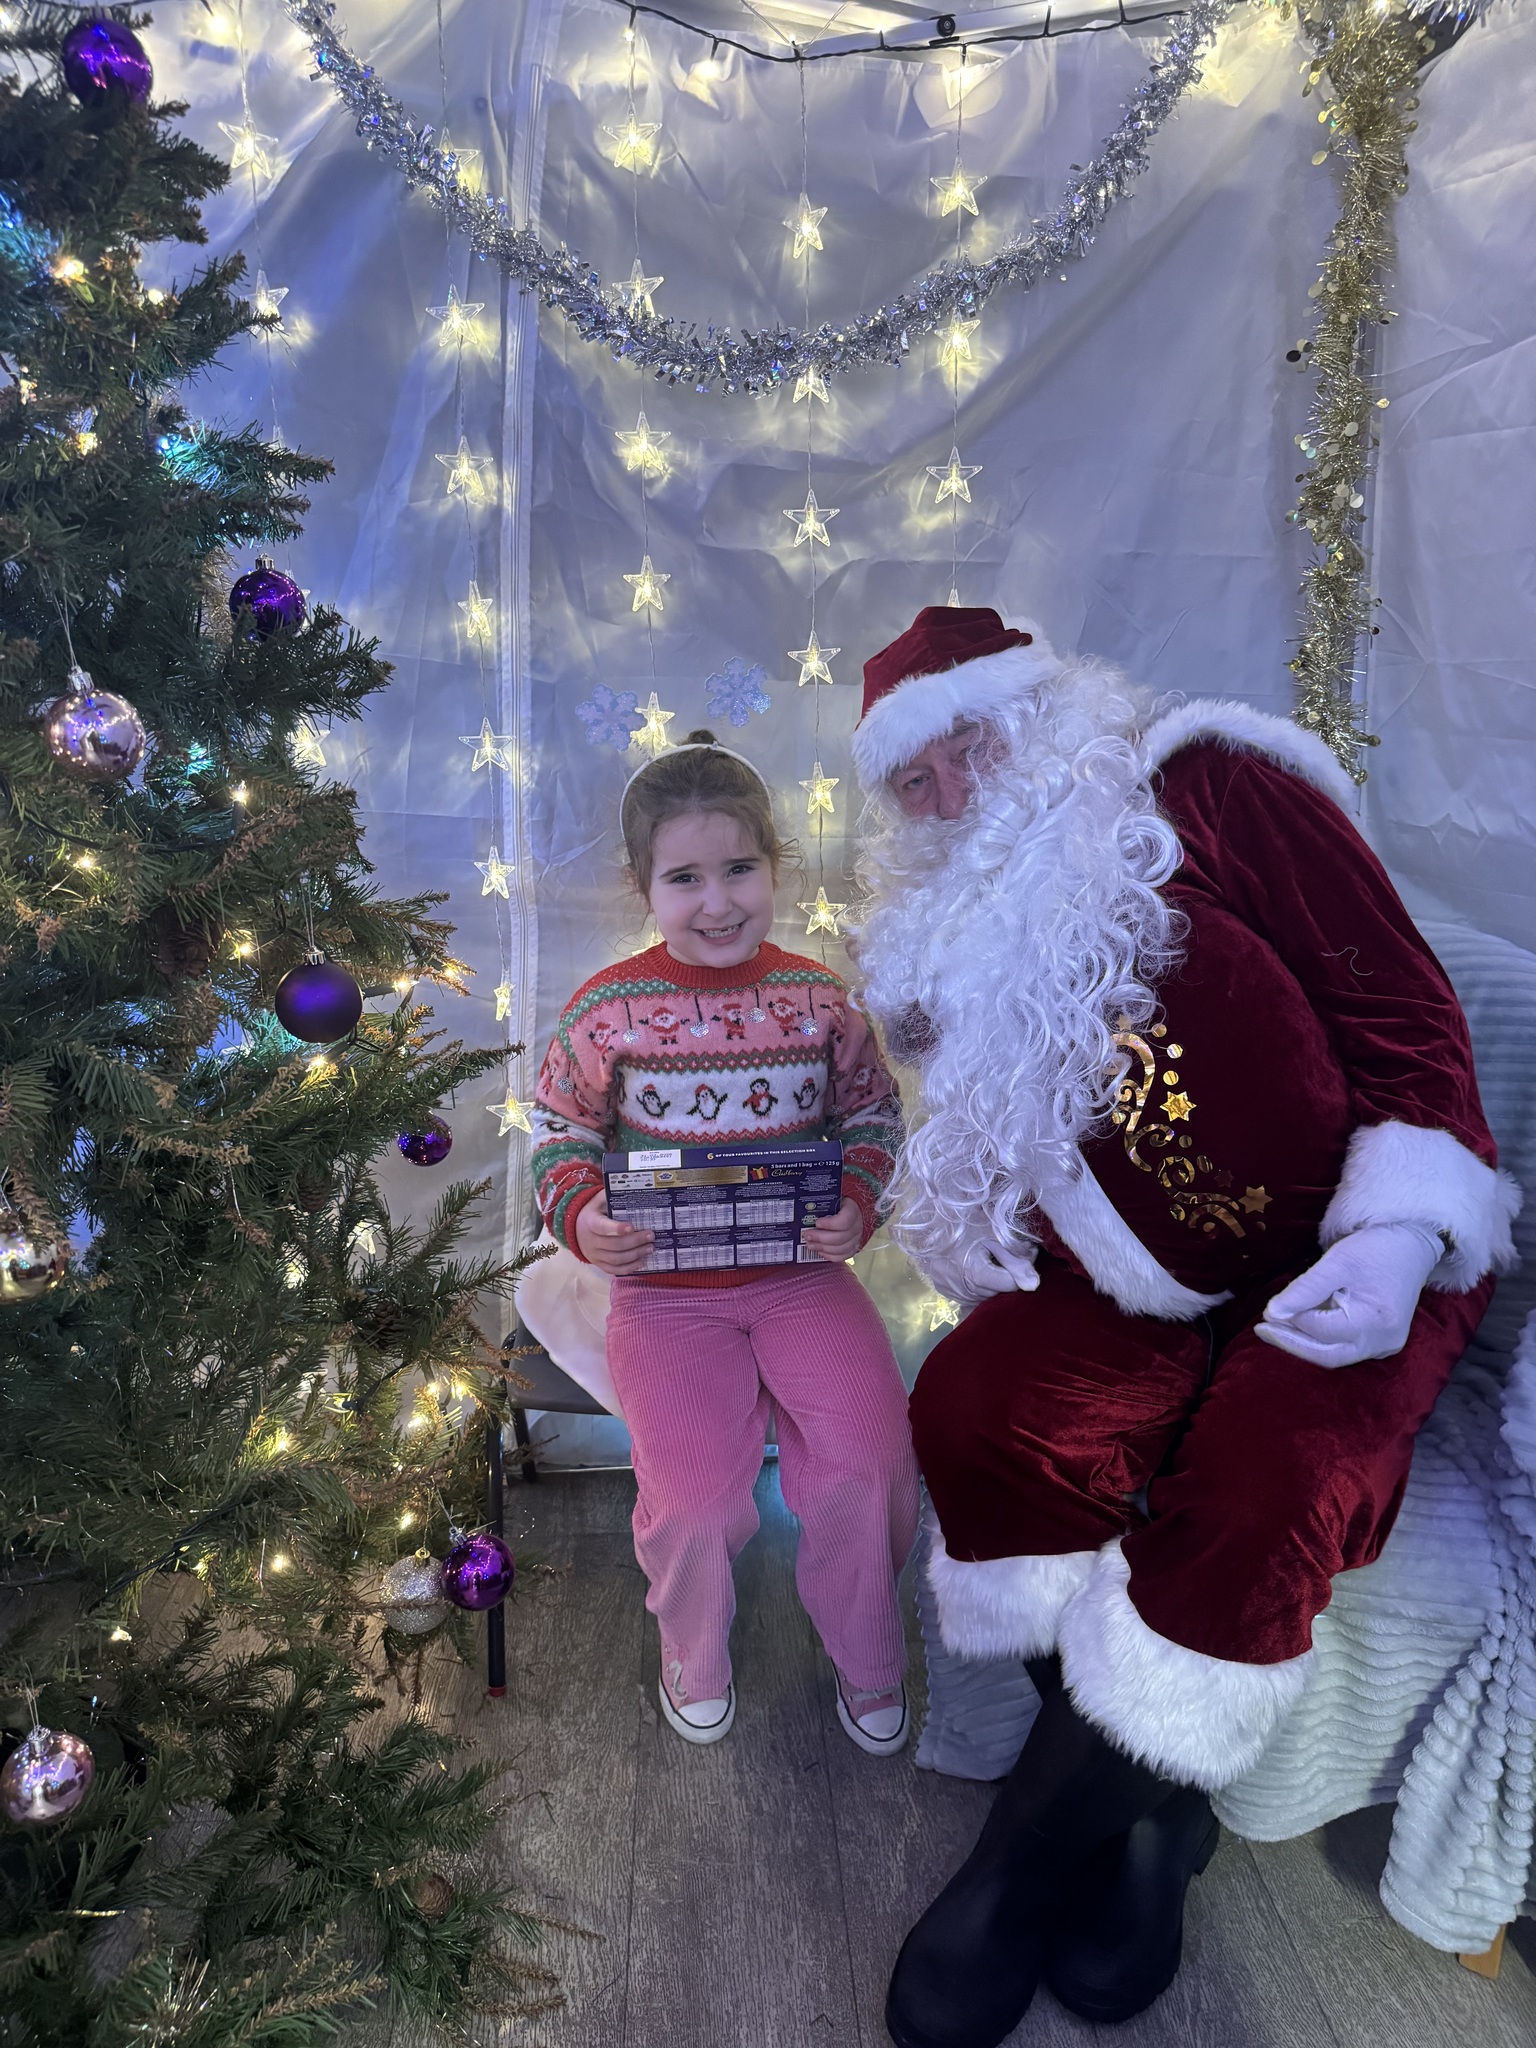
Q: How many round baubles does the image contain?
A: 9